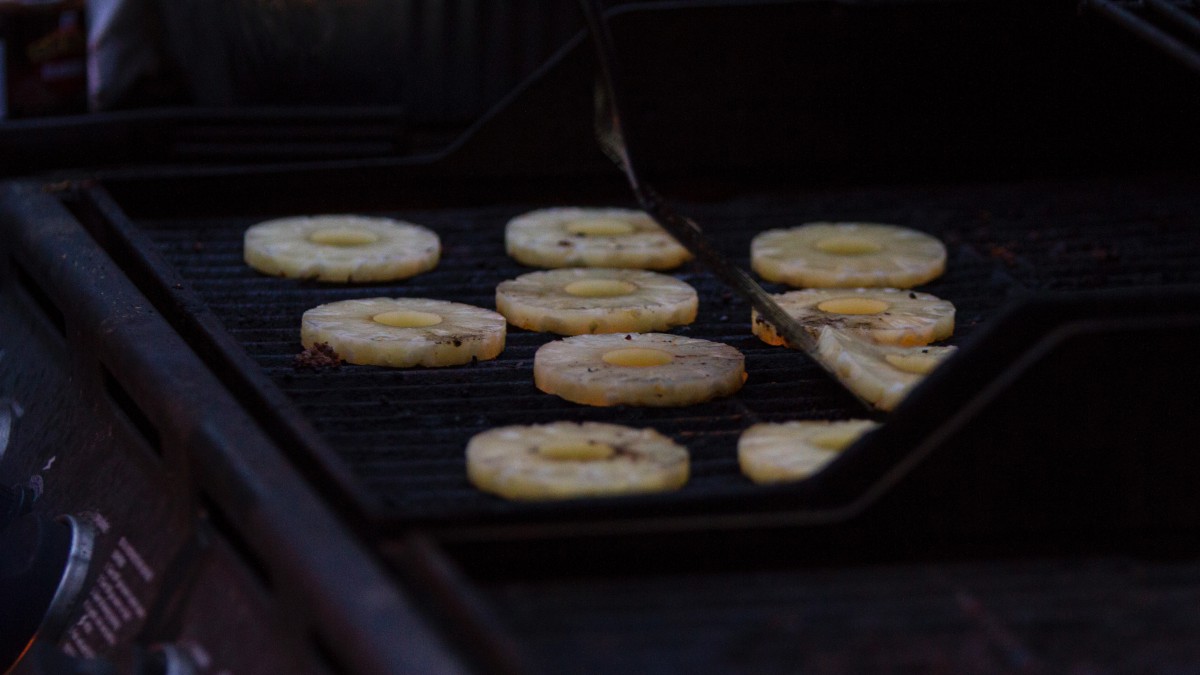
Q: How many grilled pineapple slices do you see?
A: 10